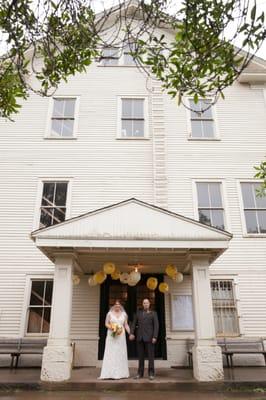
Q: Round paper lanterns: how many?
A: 11